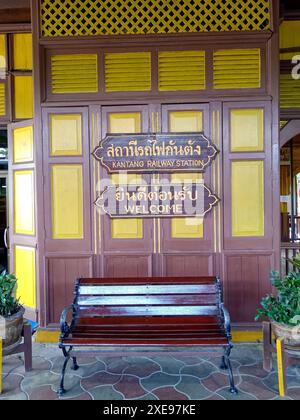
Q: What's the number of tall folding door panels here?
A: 4